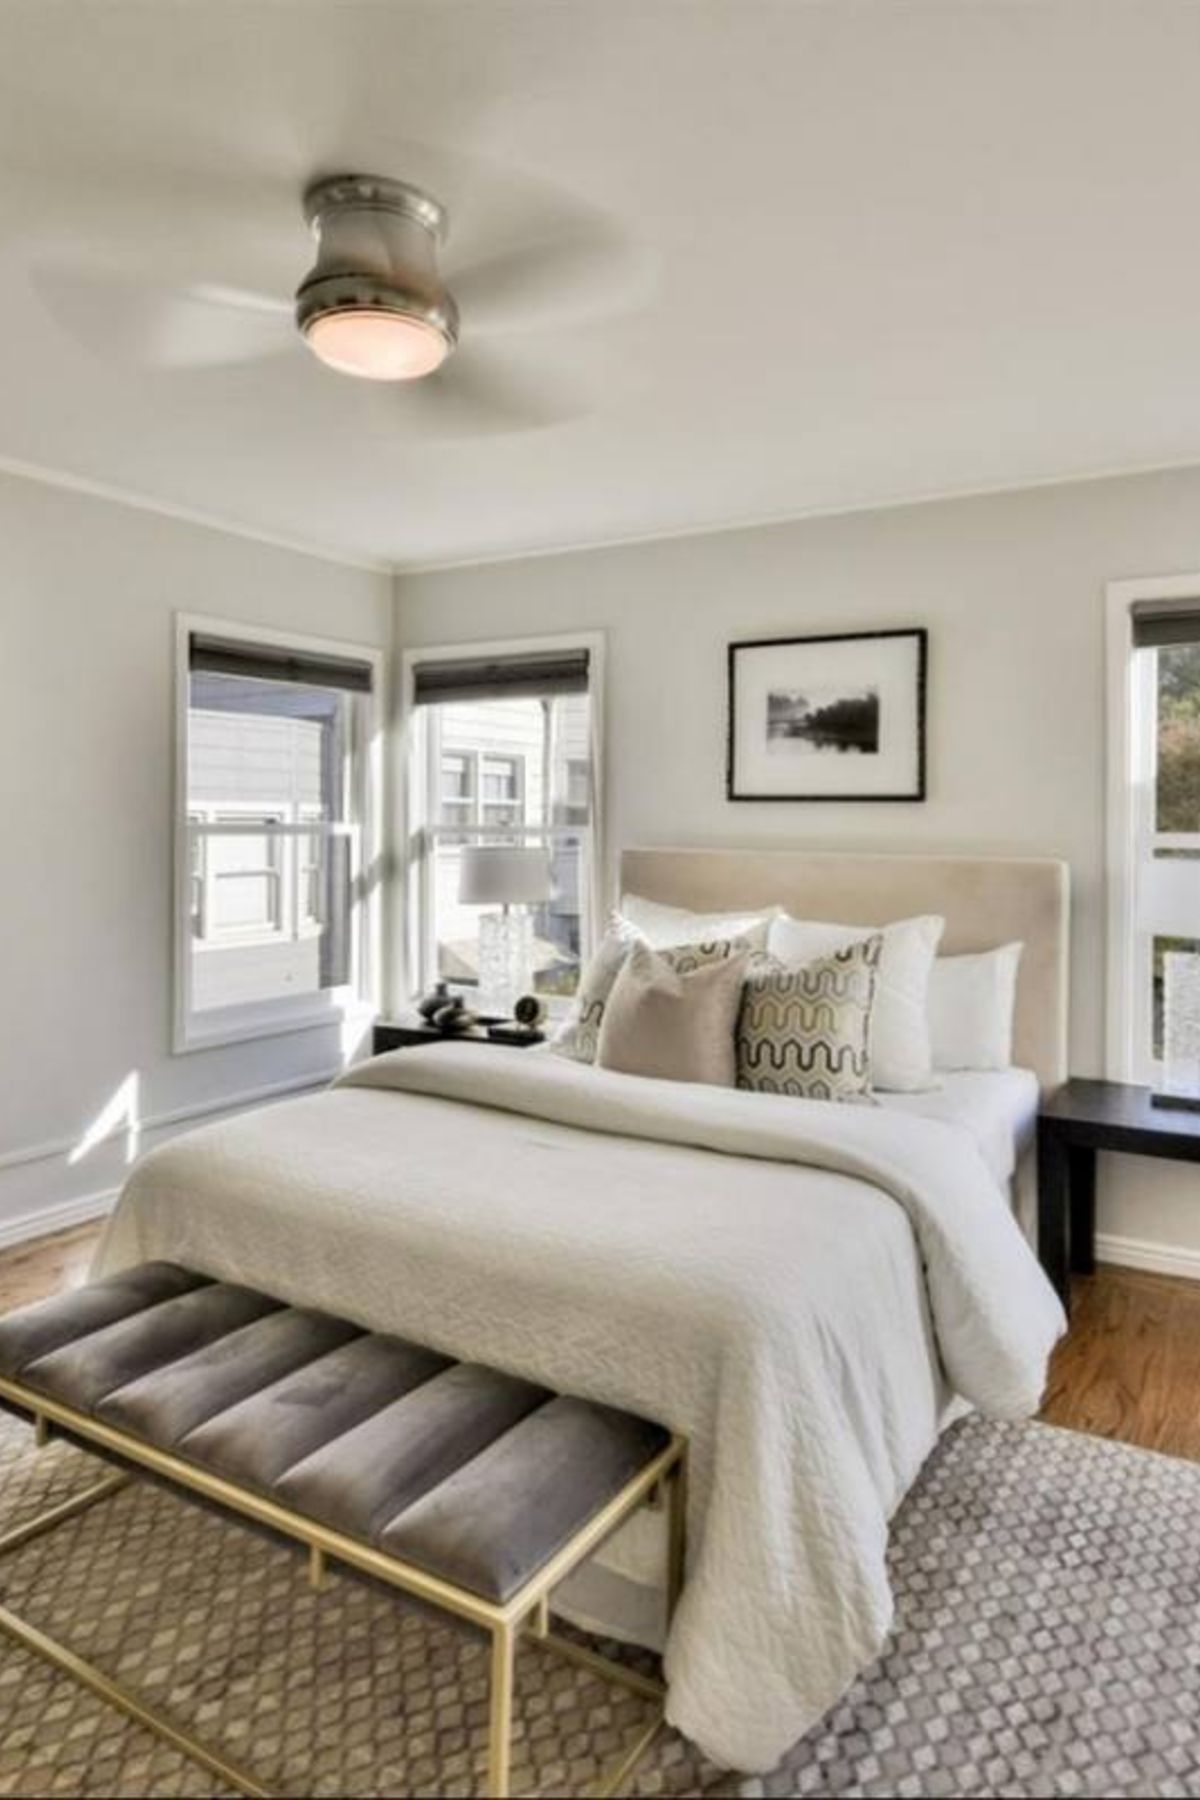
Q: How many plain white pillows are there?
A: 3